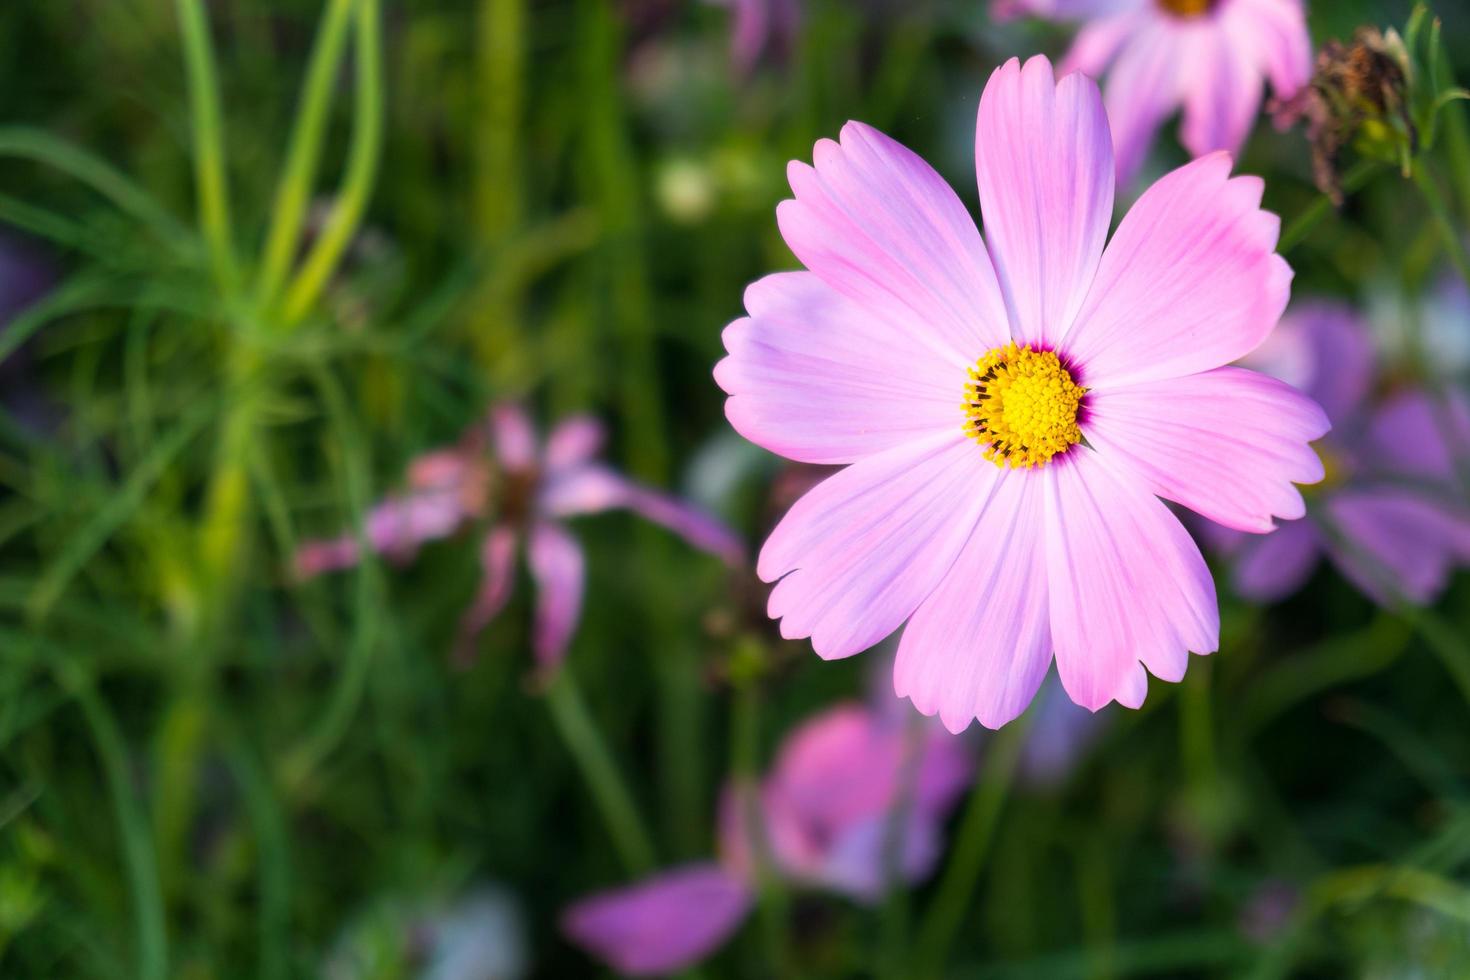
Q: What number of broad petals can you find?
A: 8